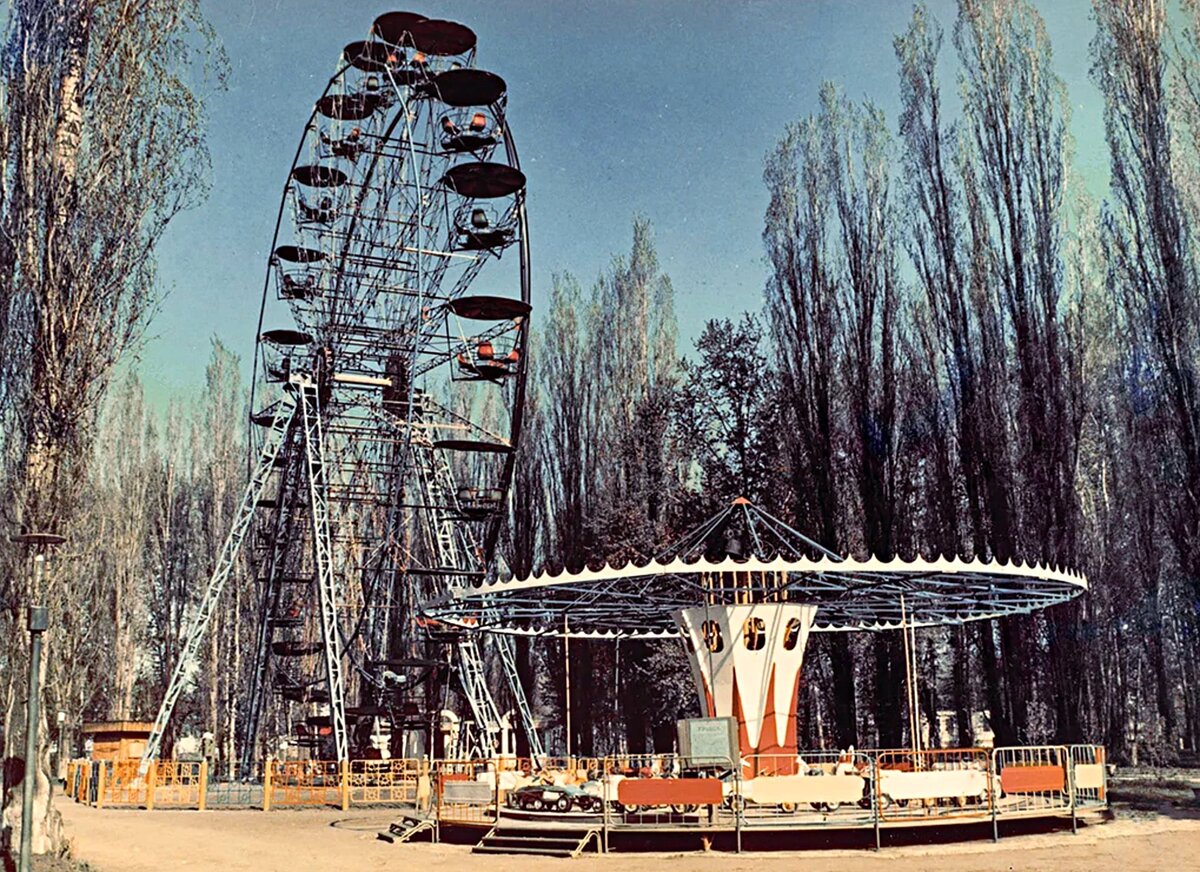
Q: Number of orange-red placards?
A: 2